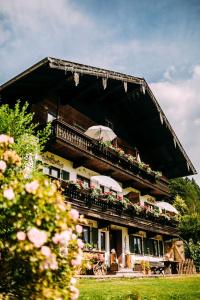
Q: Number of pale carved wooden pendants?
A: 7